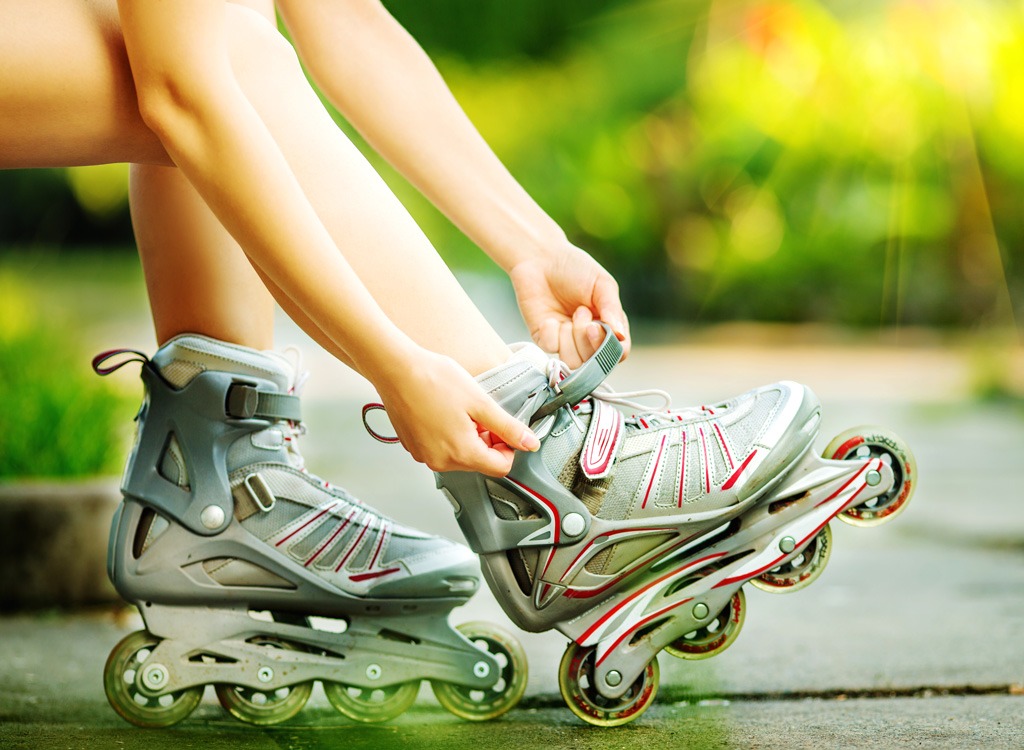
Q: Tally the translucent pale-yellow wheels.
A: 8